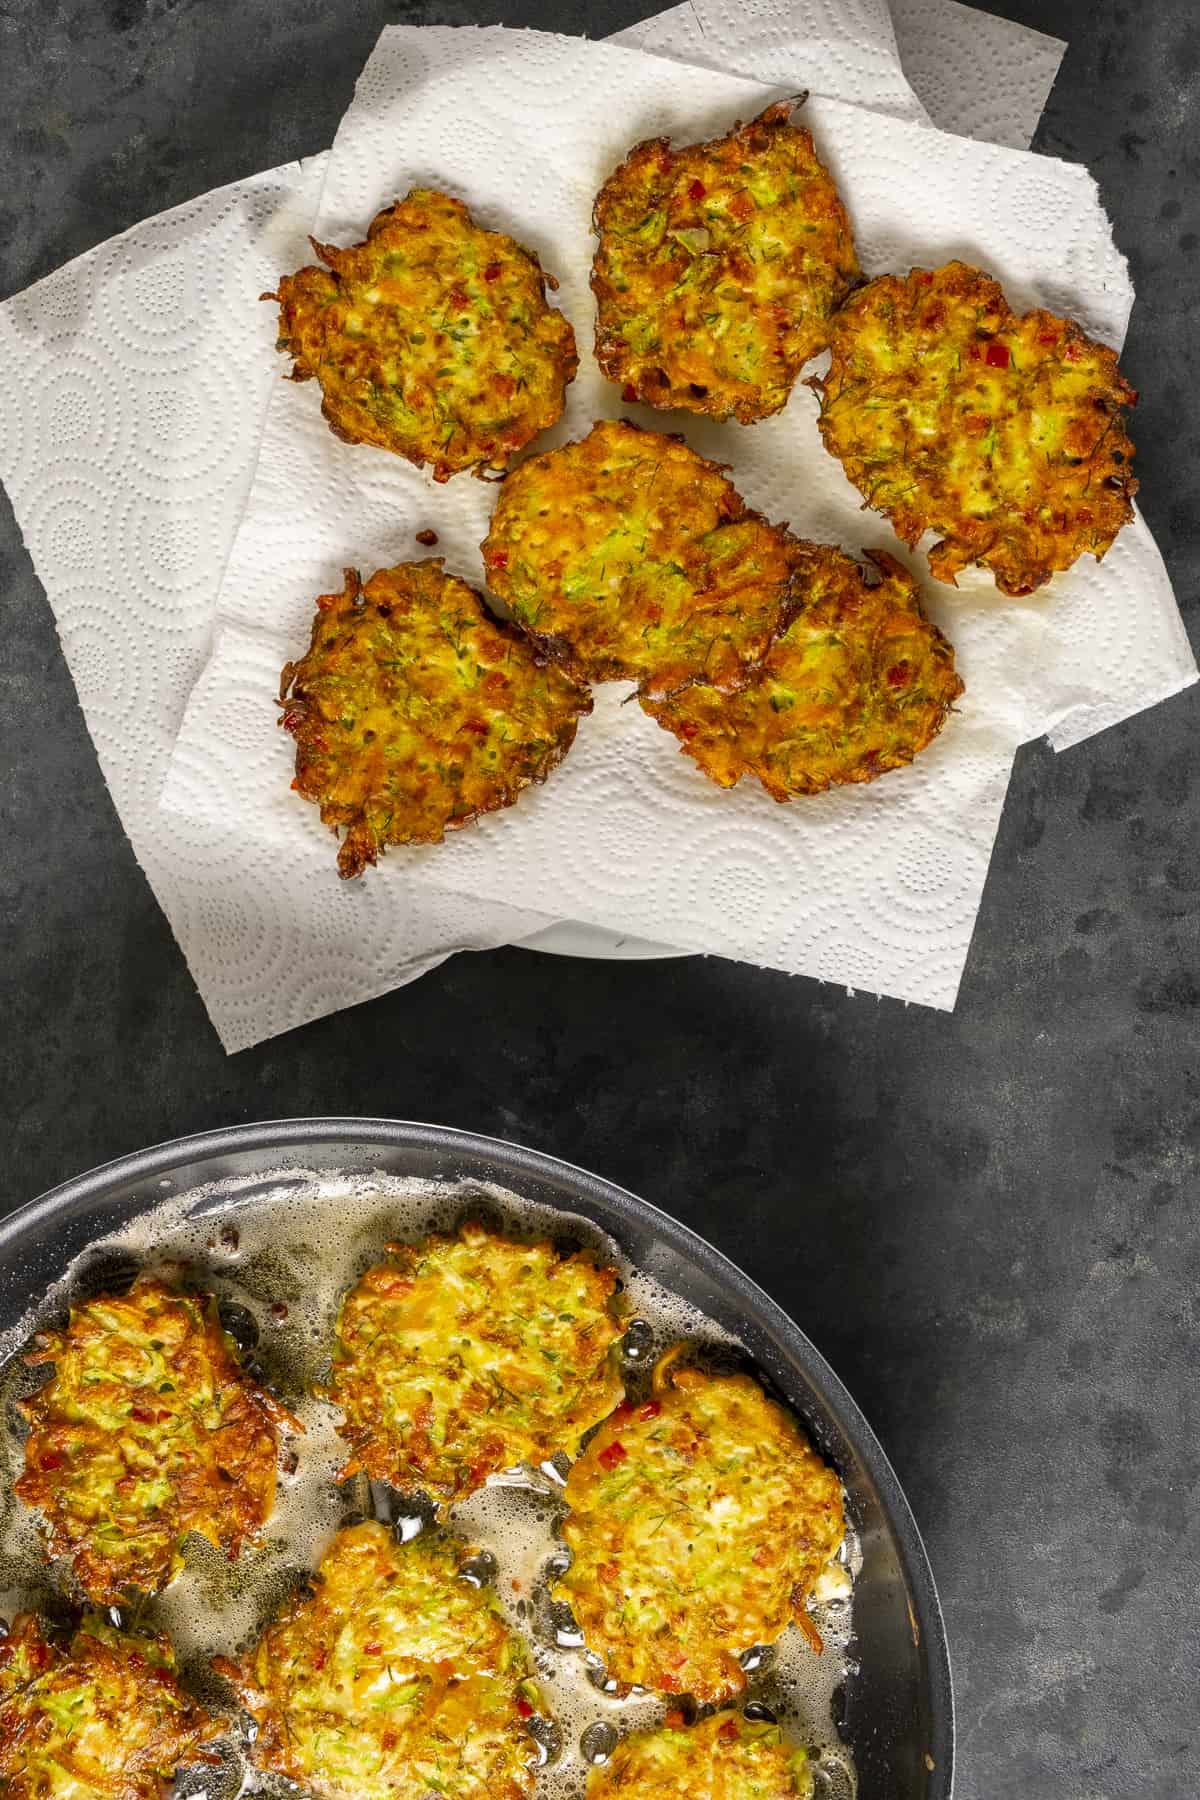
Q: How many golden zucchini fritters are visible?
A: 12